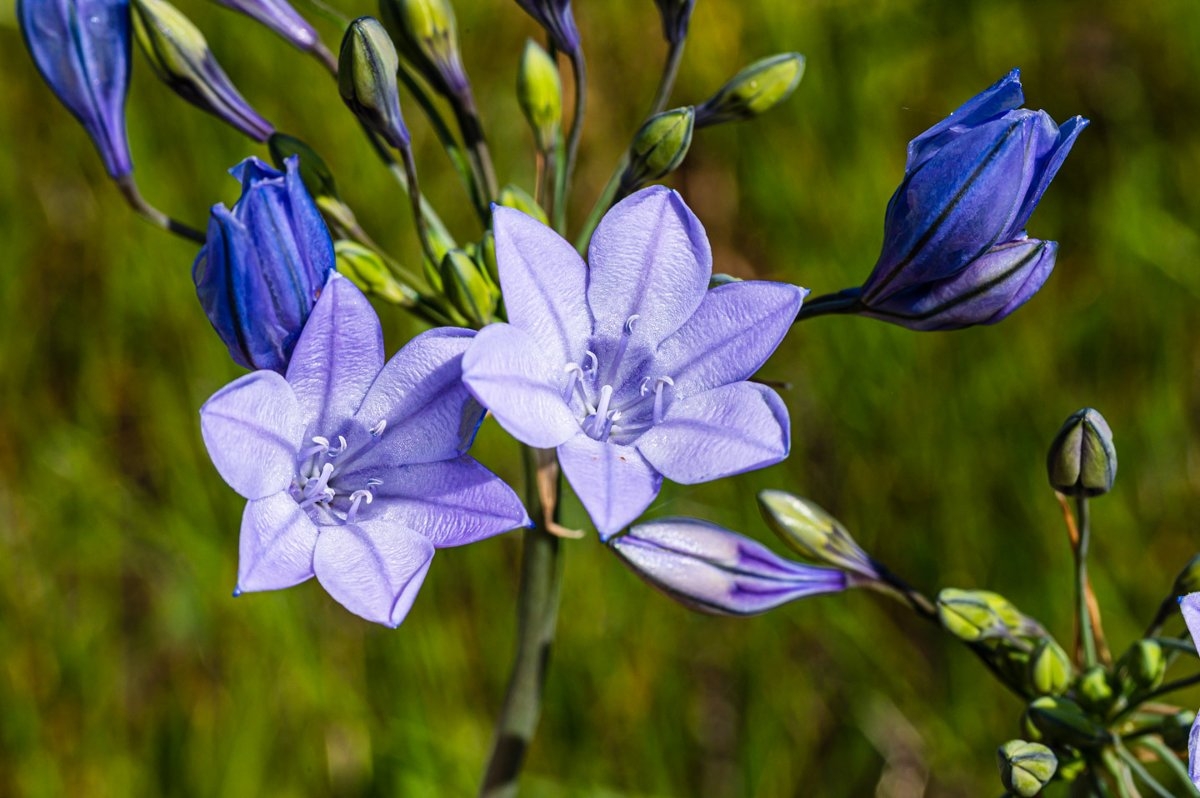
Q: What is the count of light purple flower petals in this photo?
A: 12